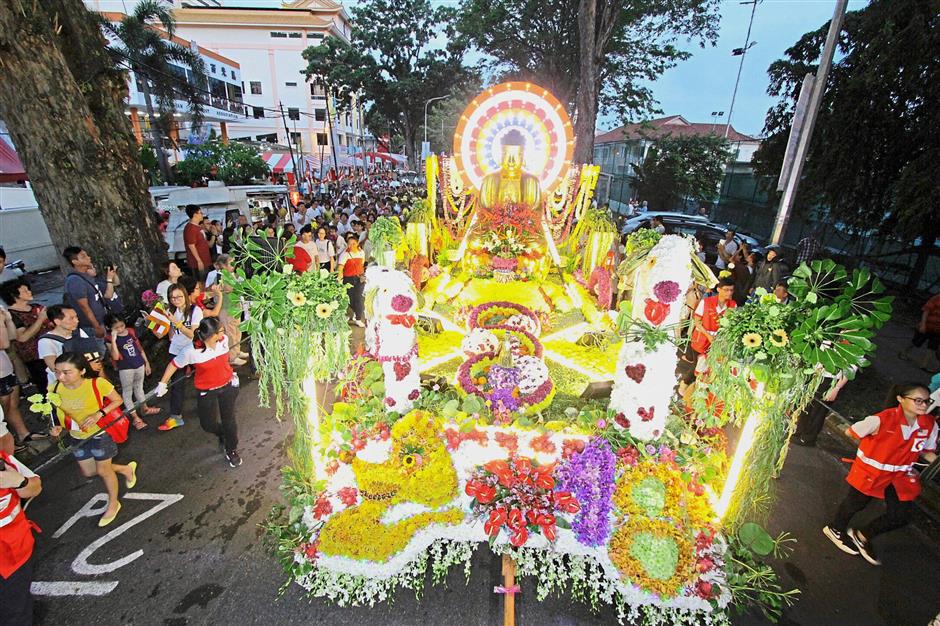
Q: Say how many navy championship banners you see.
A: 0